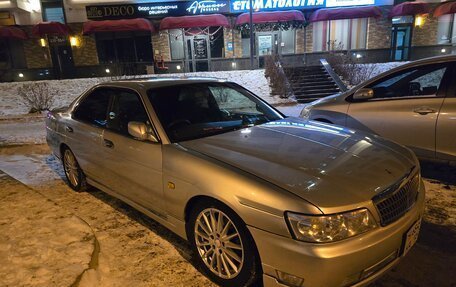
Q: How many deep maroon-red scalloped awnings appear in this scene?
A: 8